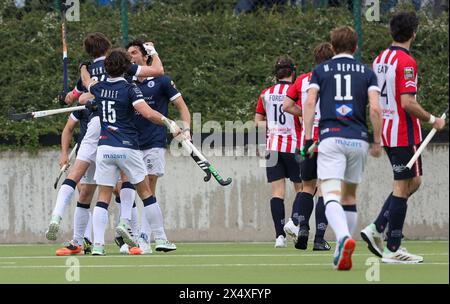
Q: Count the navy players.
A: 5